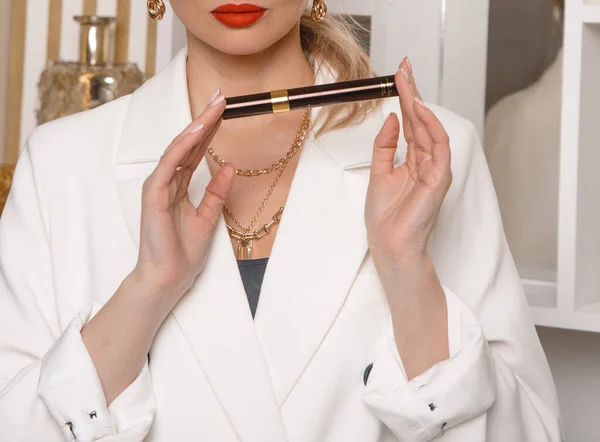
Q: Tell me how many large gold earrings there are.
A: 2